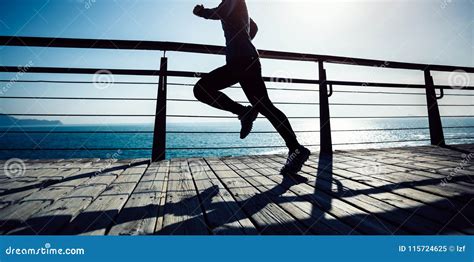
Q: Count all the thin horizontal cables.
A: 5